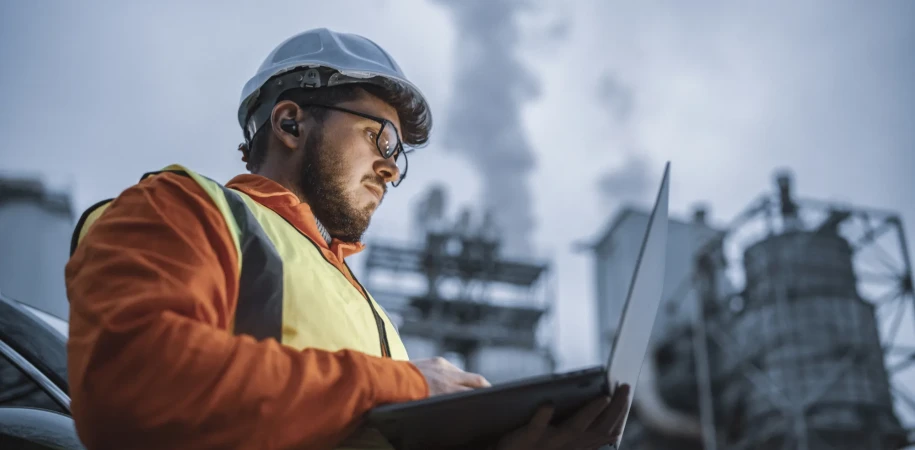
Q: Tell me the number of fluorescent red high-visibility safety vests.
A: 0